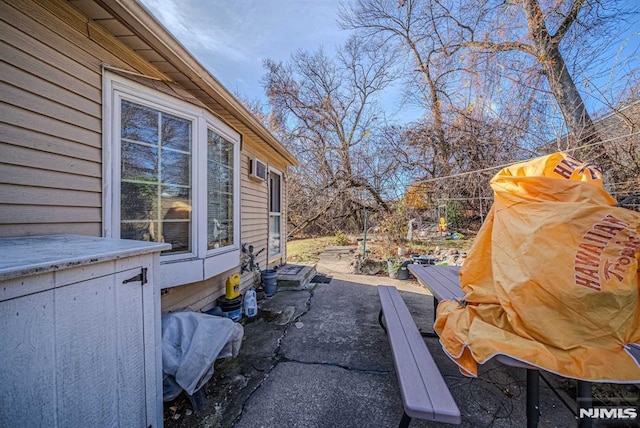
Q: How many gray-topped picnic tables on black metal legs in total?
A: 1